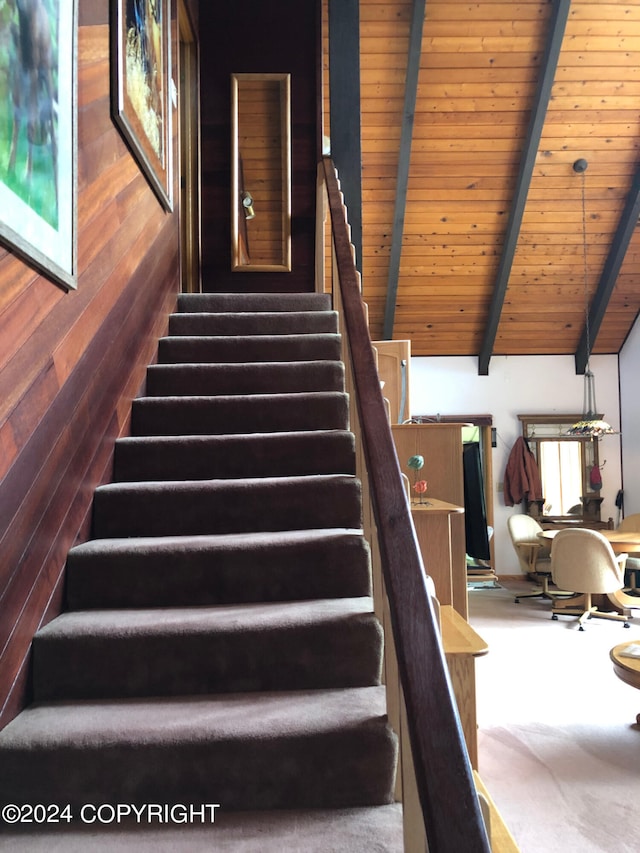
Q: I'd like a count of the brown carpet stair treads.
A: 11